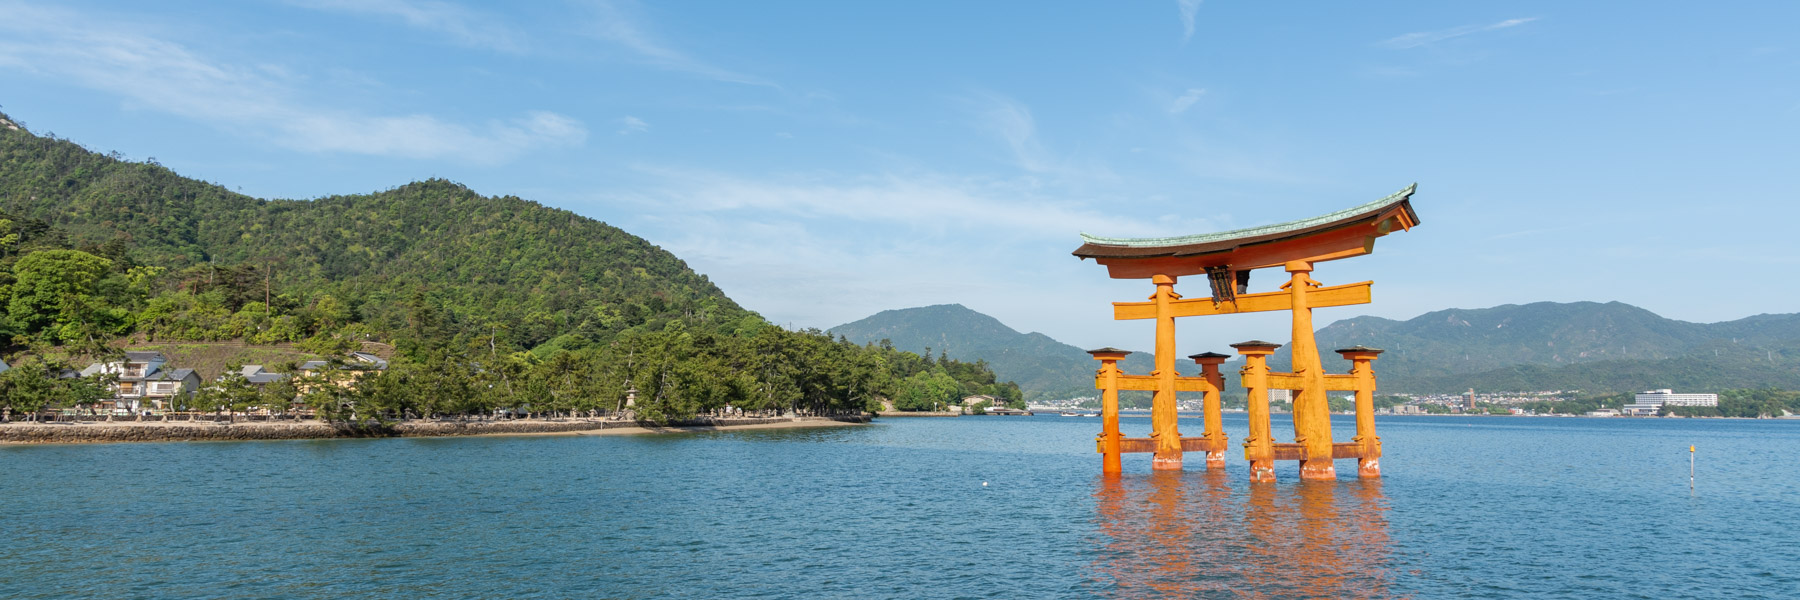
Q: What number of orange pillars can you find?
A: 6